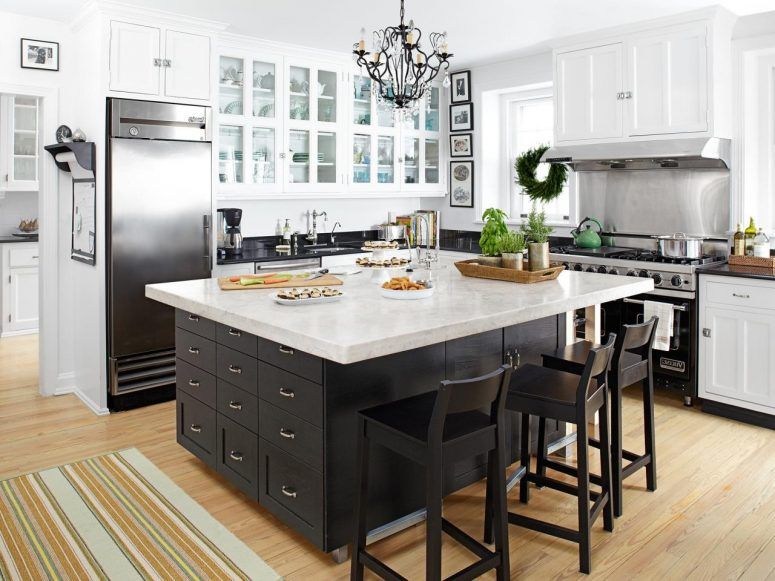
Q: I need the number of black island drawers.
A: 12